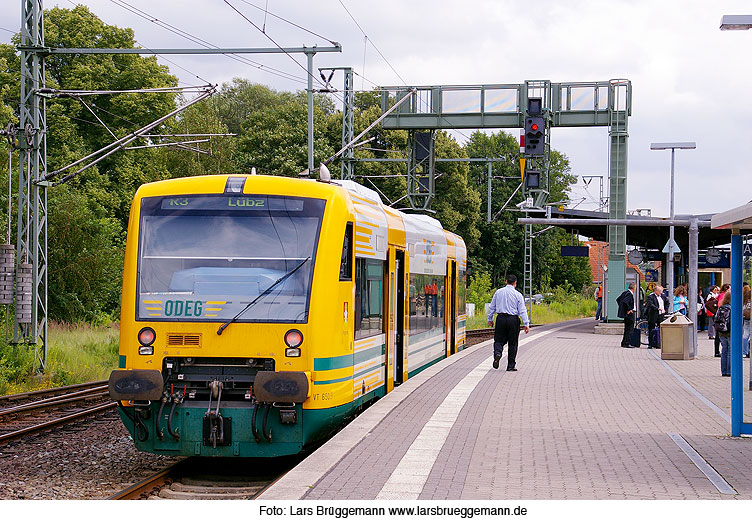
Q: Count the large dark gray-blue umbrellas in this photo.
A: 0